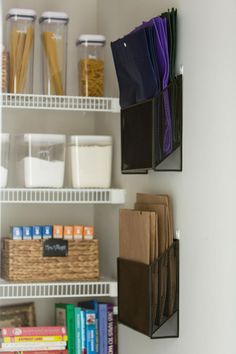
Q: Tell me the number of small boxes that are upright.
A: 8